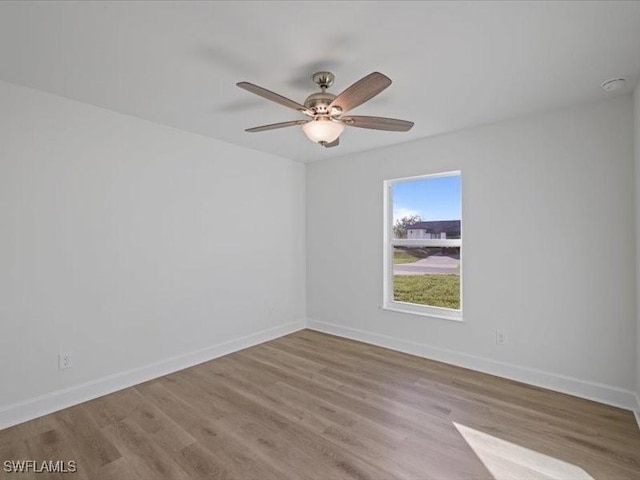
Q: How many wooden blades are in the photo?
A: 5